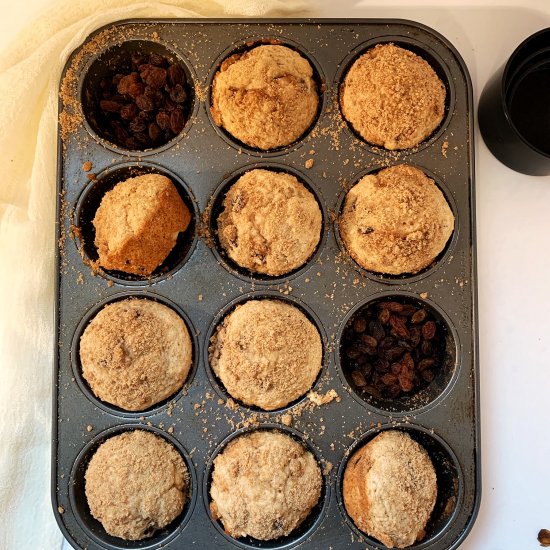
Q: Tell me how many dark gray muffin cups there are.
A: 12